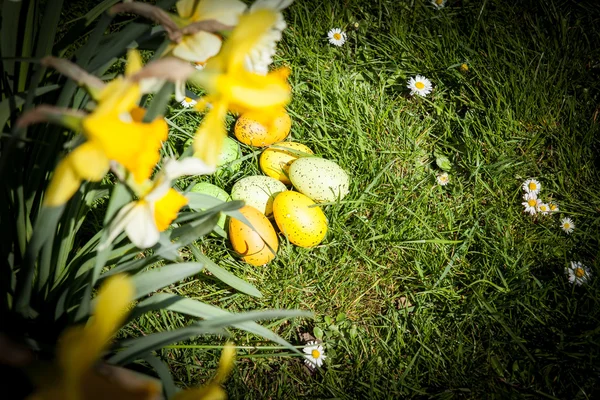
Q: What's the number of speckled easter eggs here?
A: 8